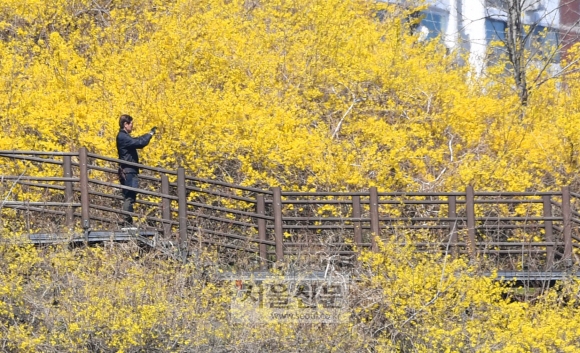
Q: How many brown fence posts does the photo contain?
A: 12